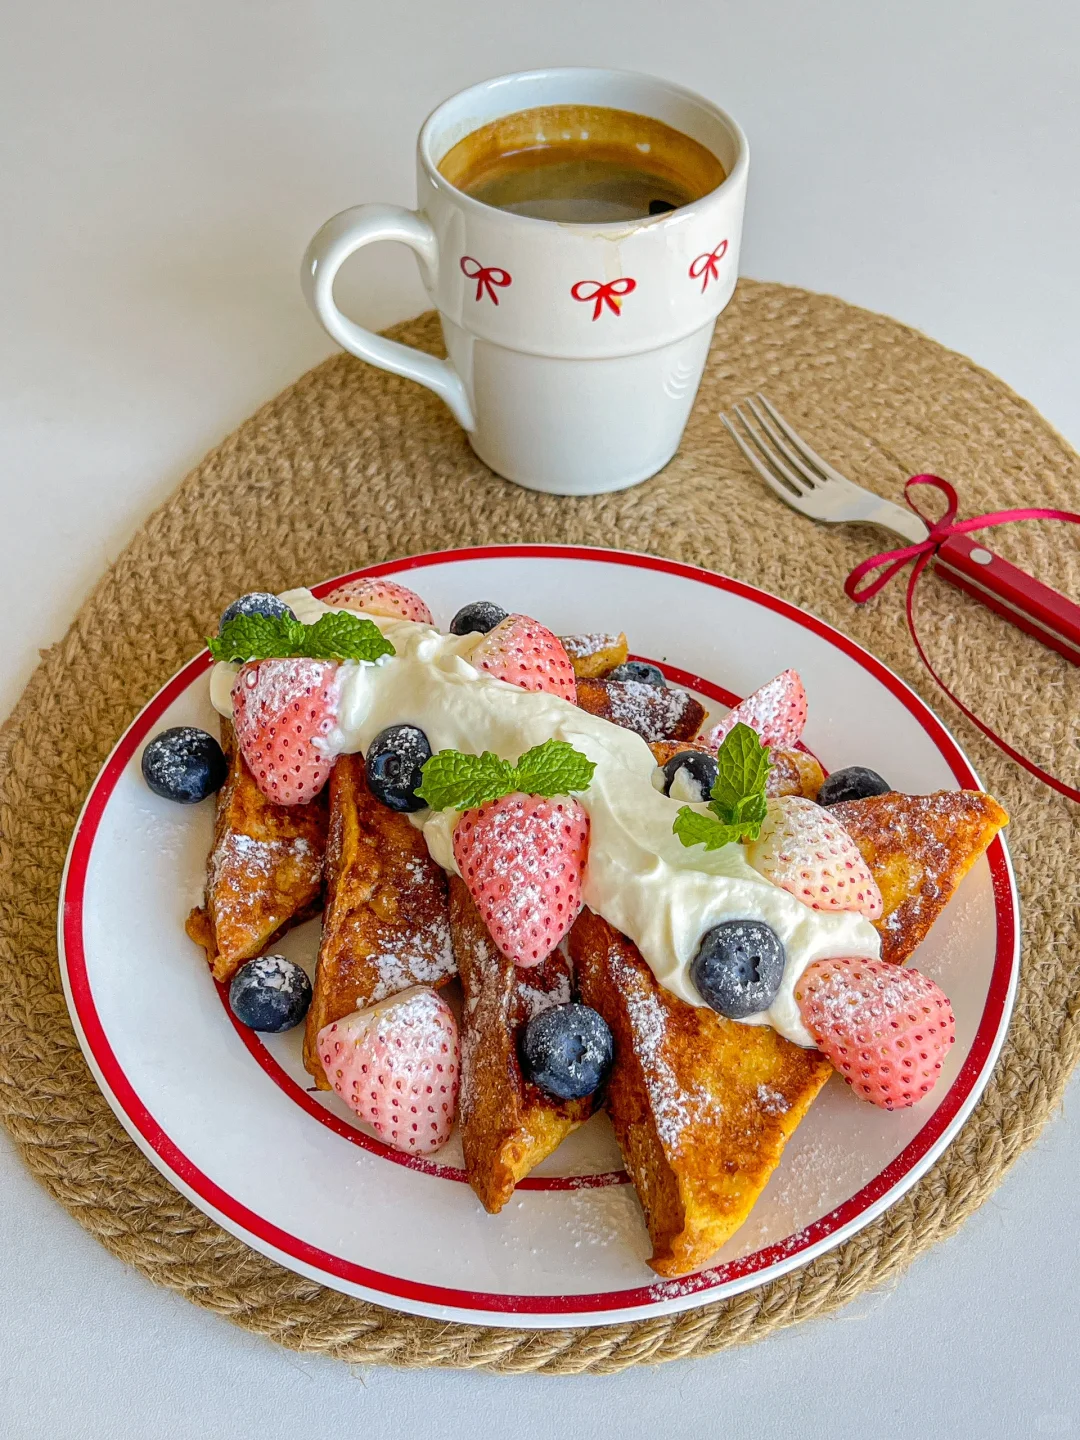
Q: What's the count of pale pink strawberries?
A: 8